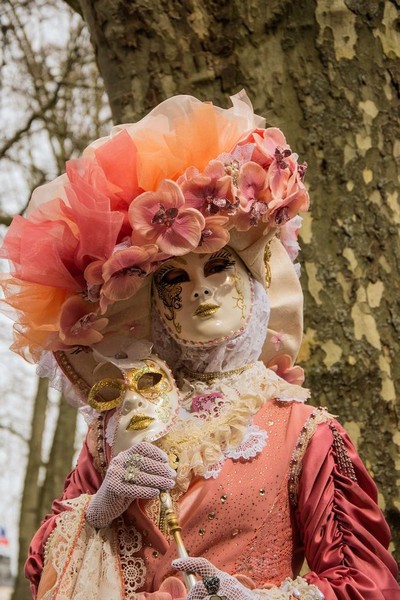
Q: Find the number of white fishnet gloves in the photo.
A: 2